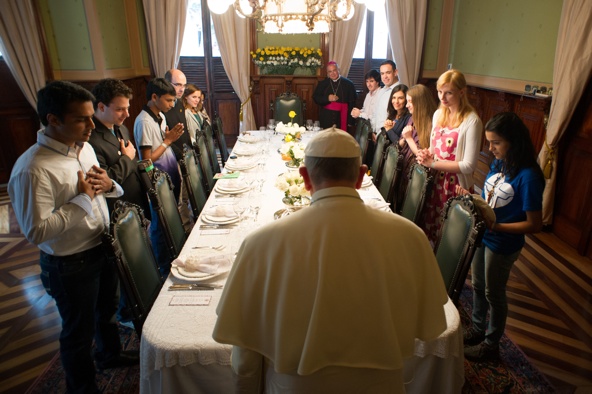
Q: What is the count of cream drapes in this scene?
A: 6